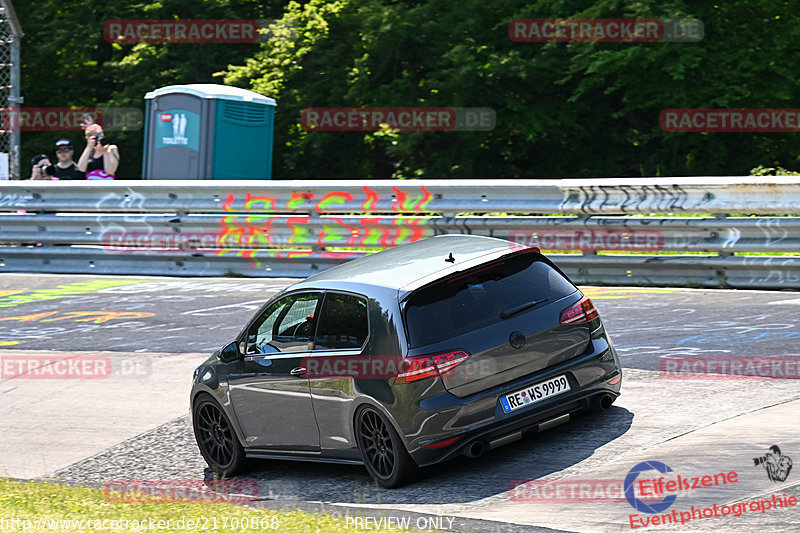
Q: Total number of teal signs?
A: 1